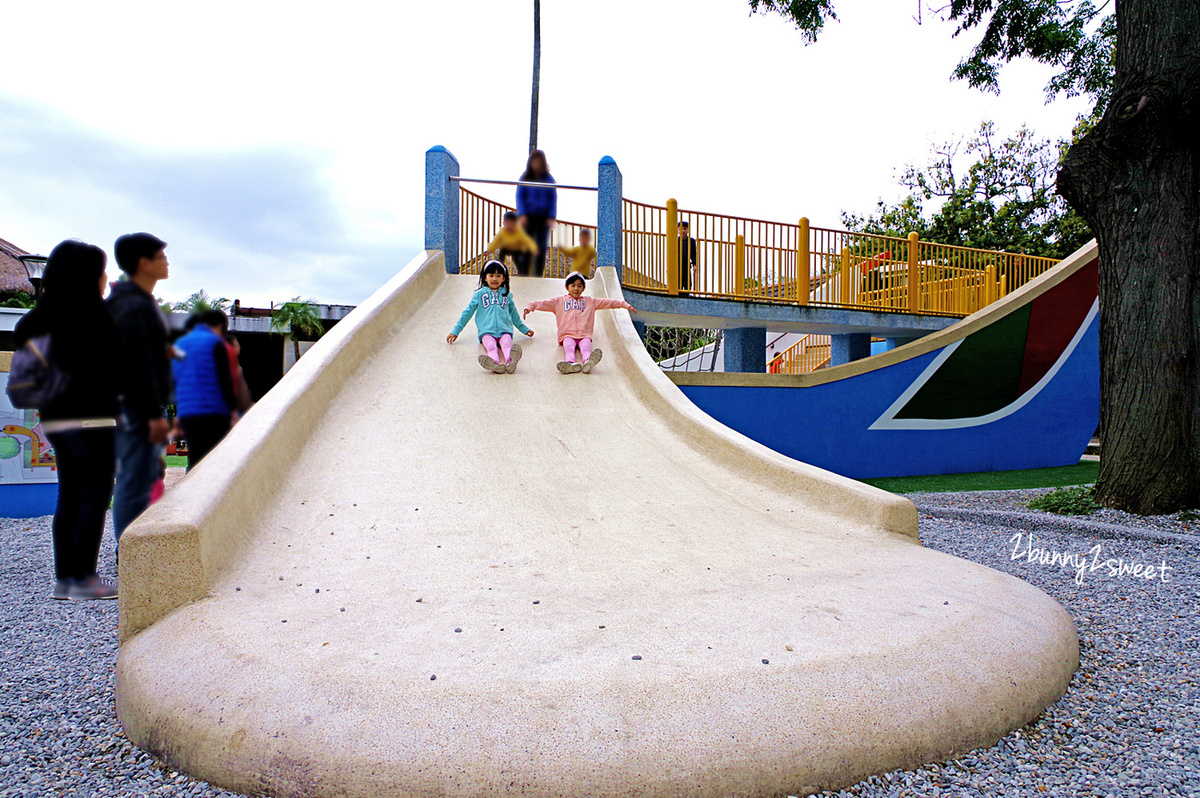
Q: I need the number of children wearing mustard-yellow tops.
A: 2